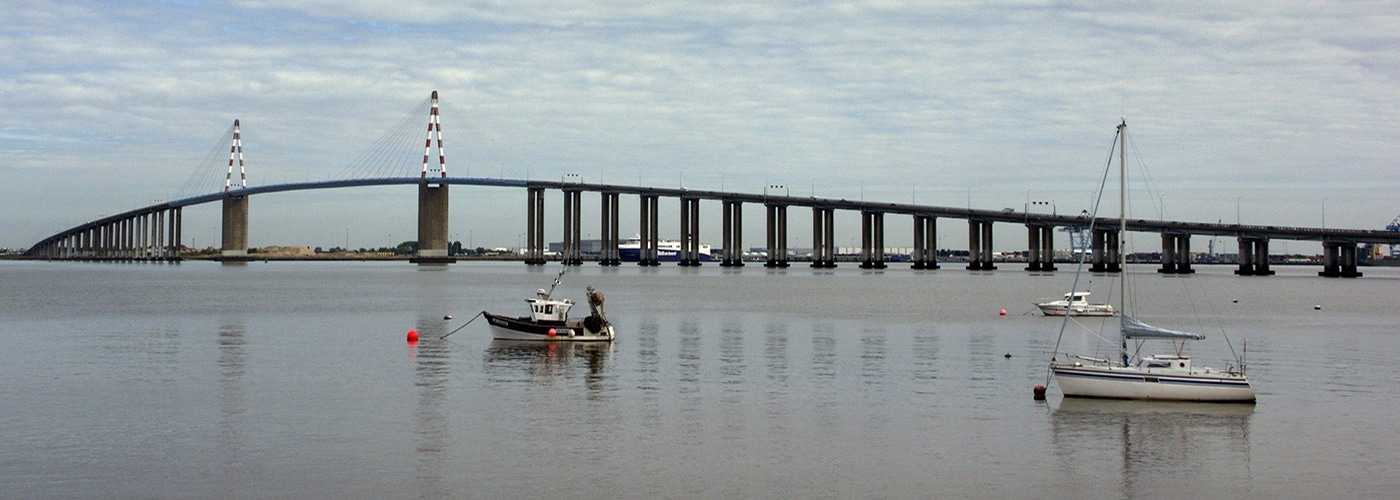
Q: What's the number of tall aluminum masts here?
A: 1